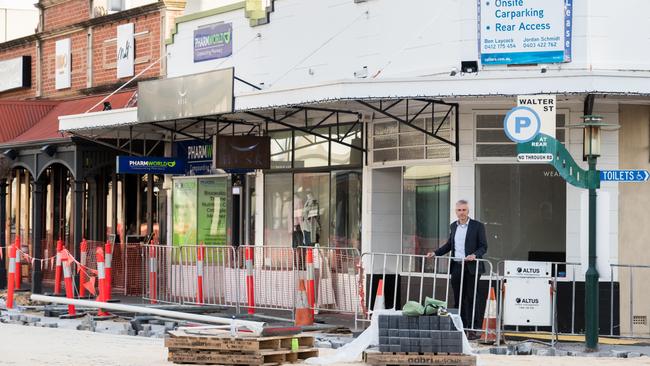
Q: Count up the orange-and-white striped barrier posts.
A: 11